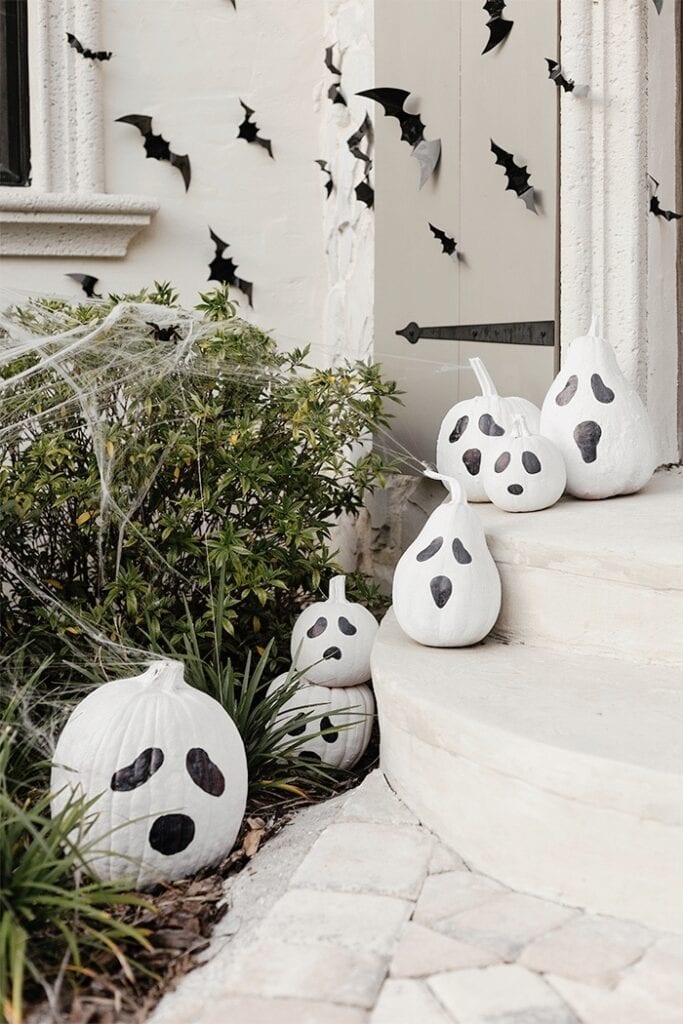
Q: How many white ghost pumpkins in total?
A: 7